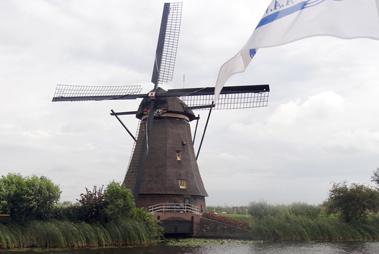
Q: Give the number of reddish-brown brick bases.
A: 1